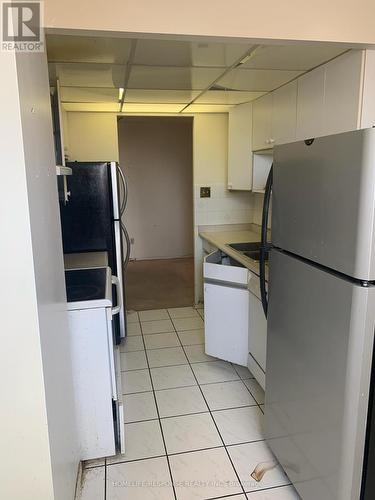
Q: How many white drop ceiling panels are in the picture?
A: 12